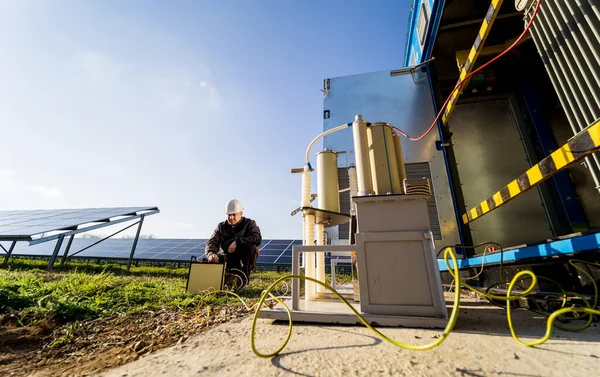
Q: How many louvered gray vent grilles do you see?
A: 2